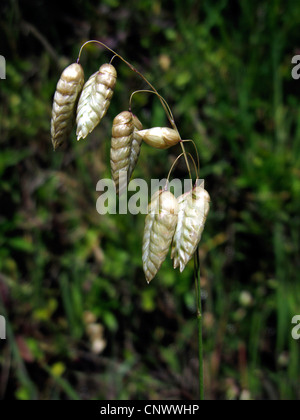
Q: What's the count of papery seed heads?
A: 6